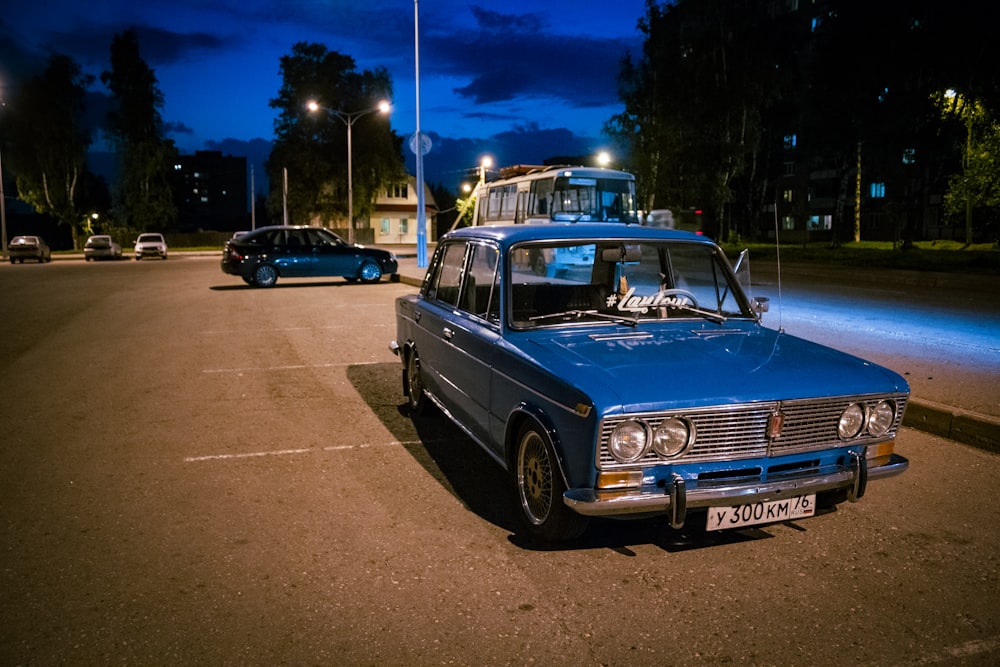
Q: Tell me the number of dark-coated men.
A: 0